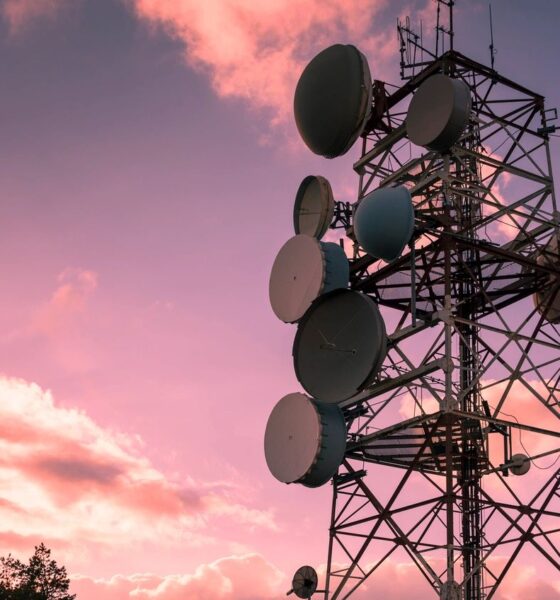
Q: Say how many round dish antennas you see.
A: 10